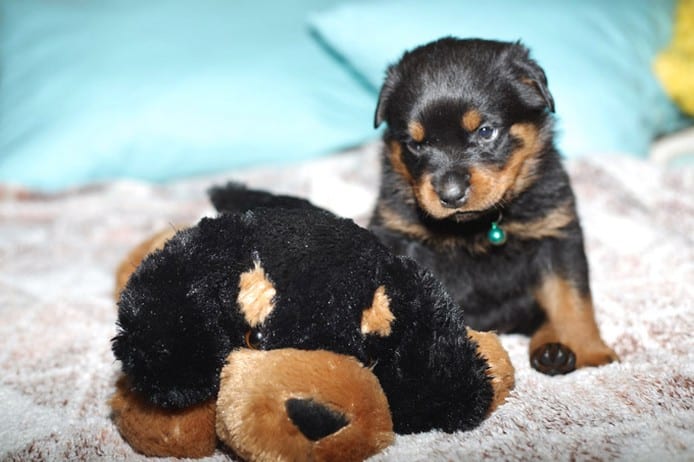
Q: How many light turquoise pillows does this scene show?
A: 2